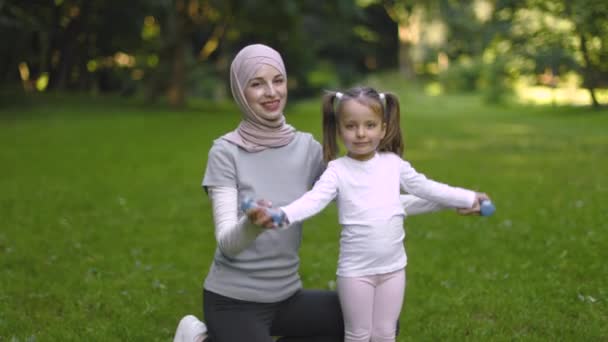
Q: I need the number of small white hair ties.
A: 2